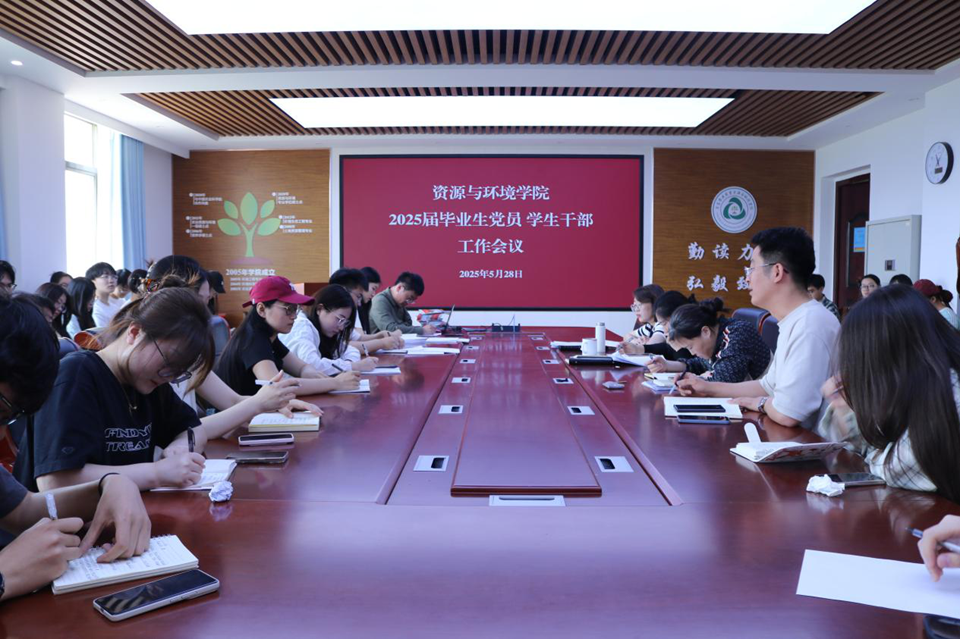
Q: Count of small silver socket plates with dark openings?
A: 12